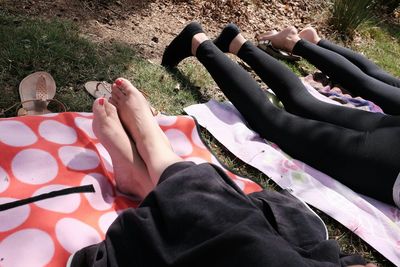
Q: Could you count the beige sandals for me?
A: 2